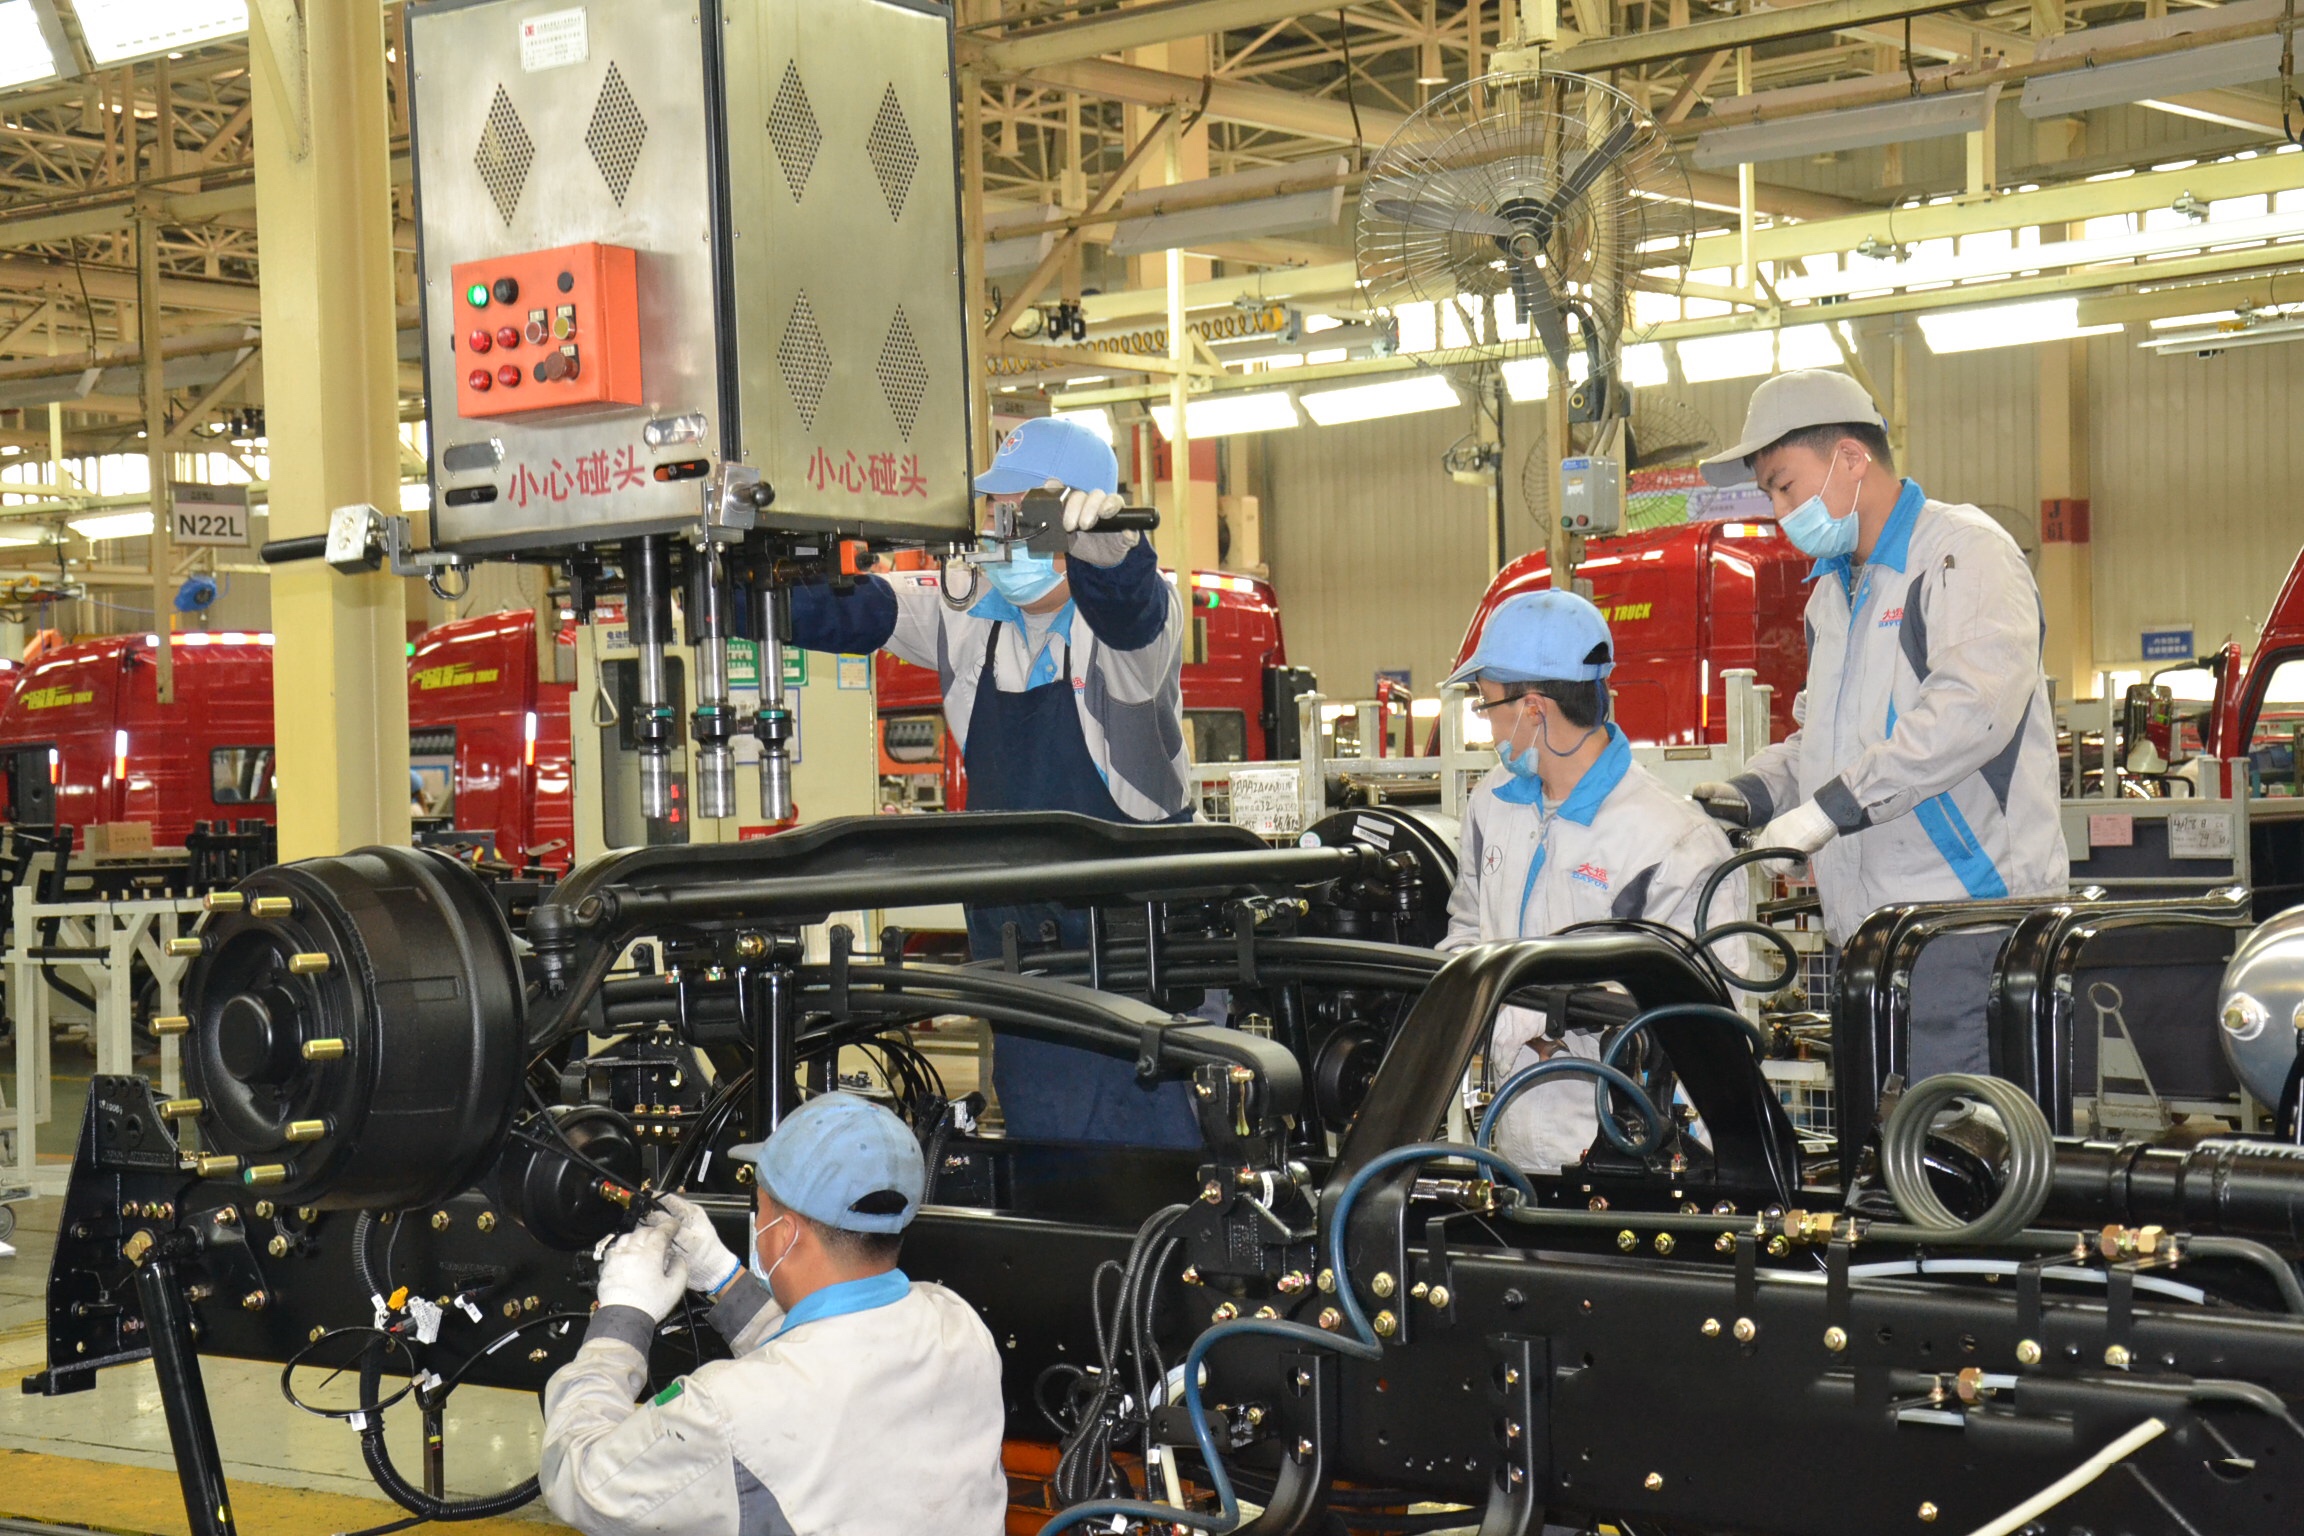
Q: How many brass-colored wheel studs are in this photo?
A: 10